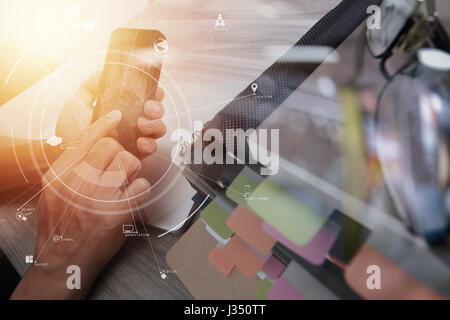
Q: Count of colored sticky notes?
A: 11